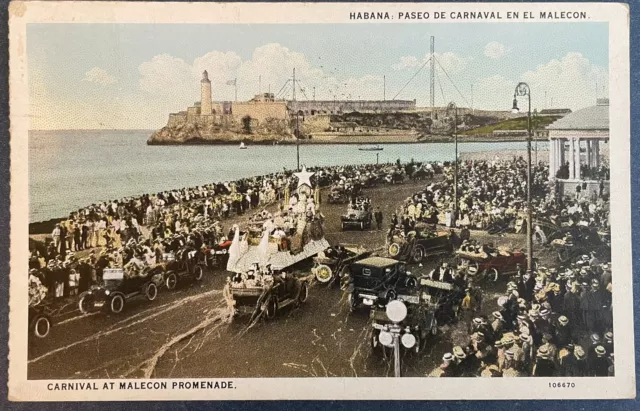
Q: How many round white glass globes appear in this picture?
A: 3